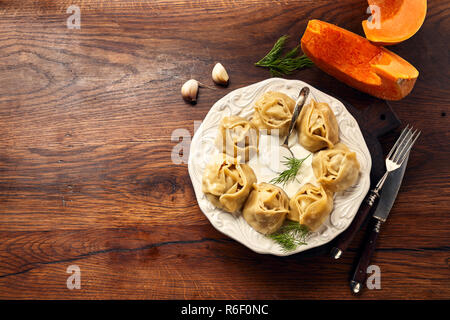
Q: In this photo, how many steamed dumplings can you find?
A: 7